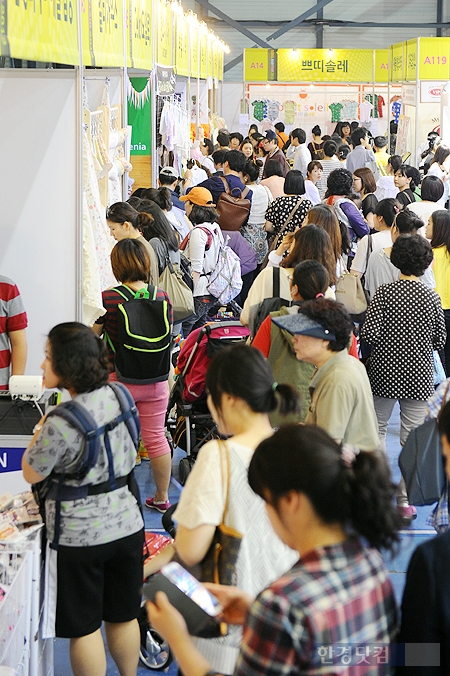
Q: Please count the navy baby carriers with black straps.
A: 1